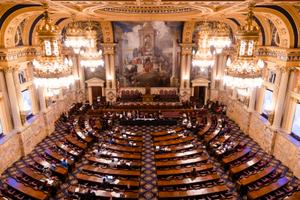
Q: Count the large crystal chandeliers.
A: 6